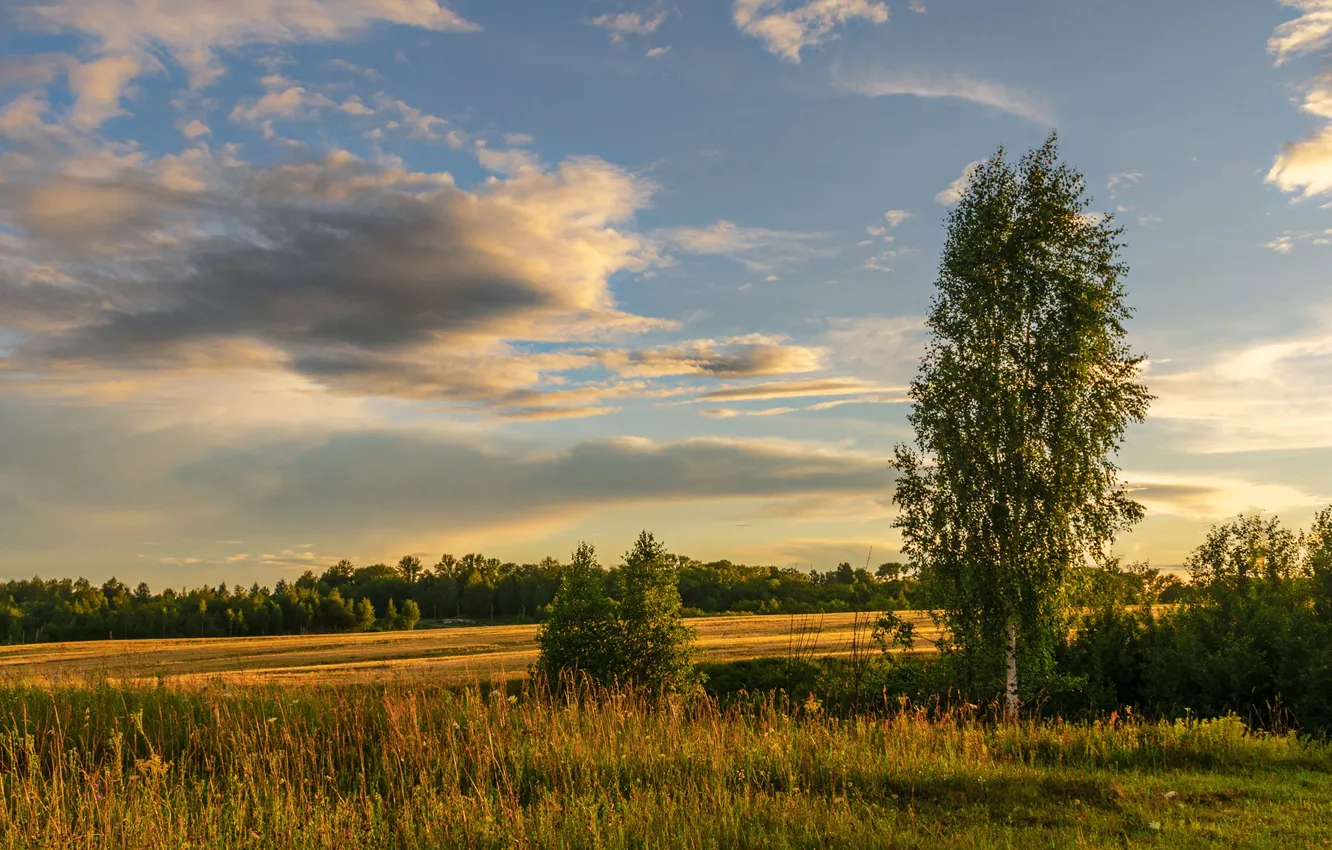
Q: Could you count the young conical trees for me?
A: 2